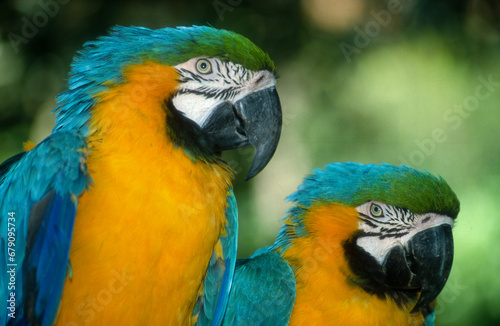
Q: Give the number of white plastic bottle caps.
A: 0